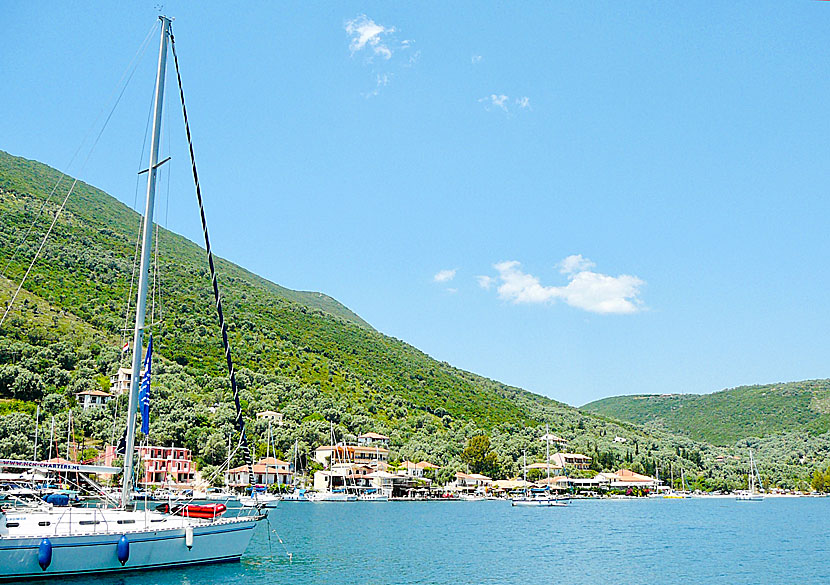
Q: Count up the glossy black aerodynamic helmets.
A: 0